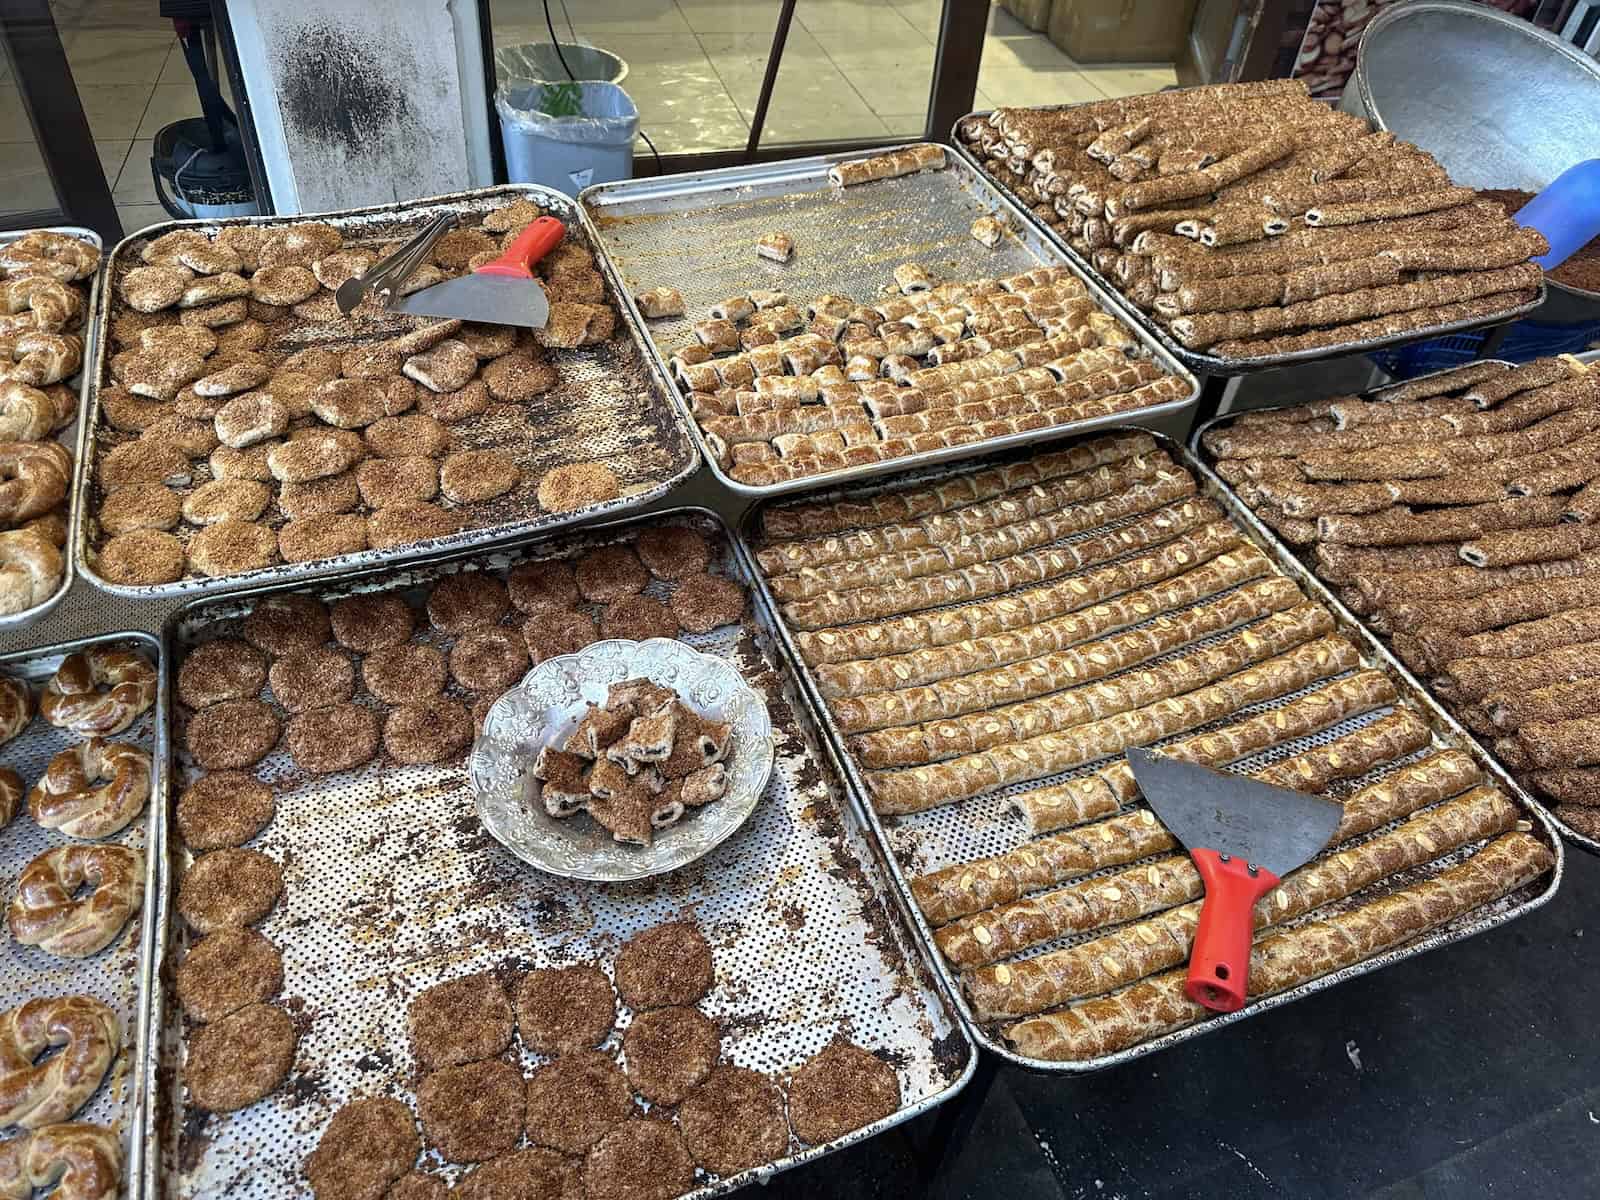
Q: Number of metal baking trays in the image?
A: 8